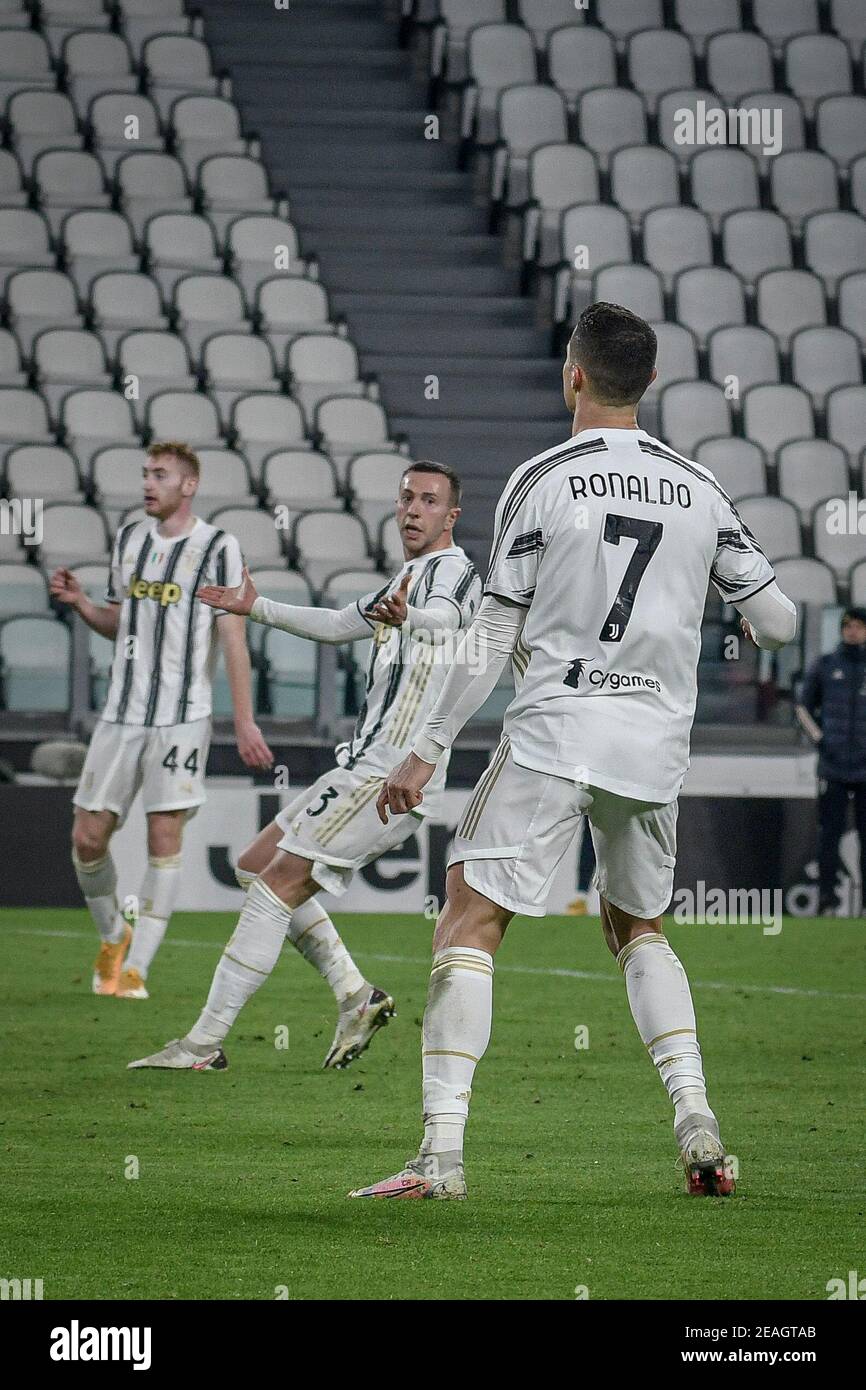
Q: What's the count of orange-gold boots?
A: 2